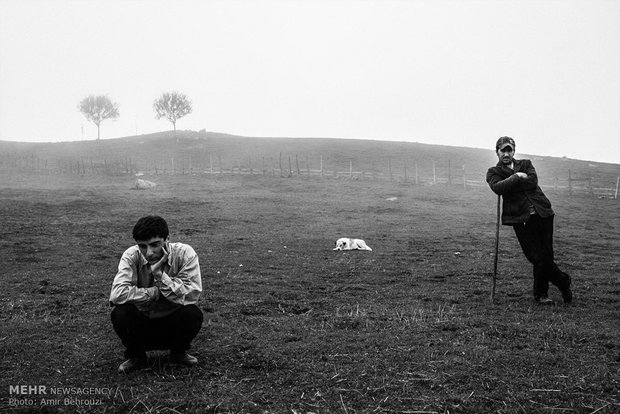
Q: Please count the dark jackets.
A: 1